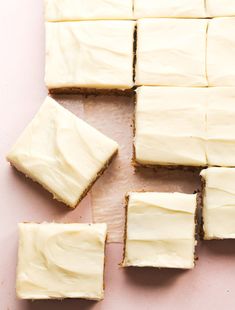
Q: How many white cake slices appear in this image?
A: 12